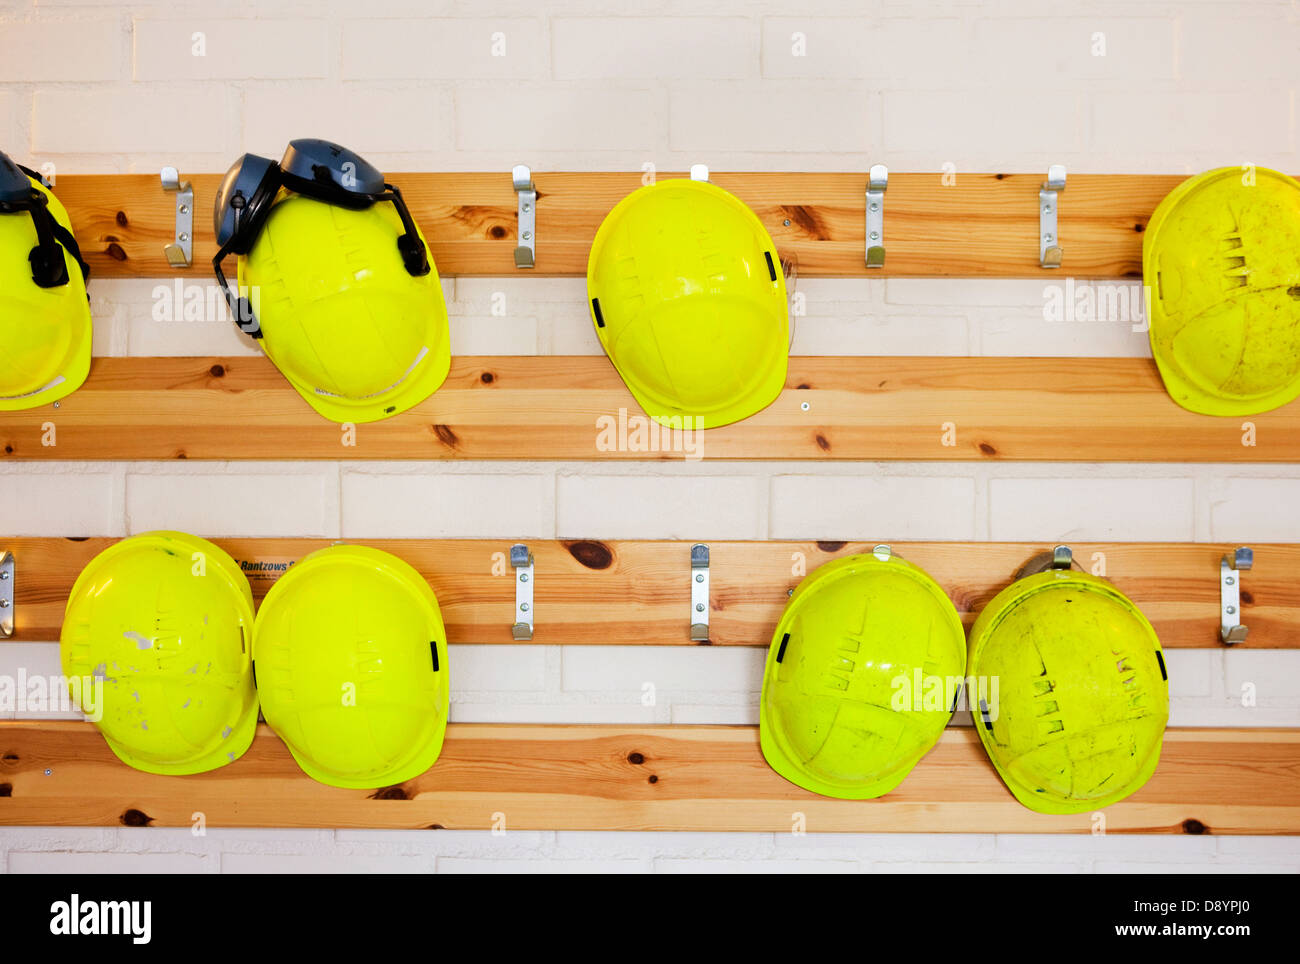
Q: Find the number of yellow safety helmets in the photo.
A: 8